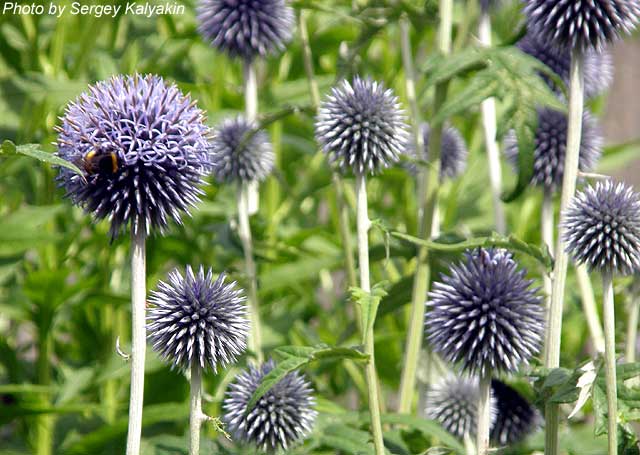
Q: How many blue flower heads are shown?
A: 14